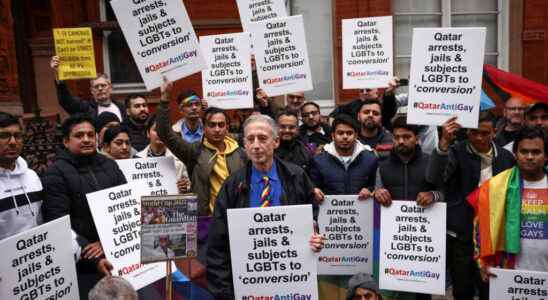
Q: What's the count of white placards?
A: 13